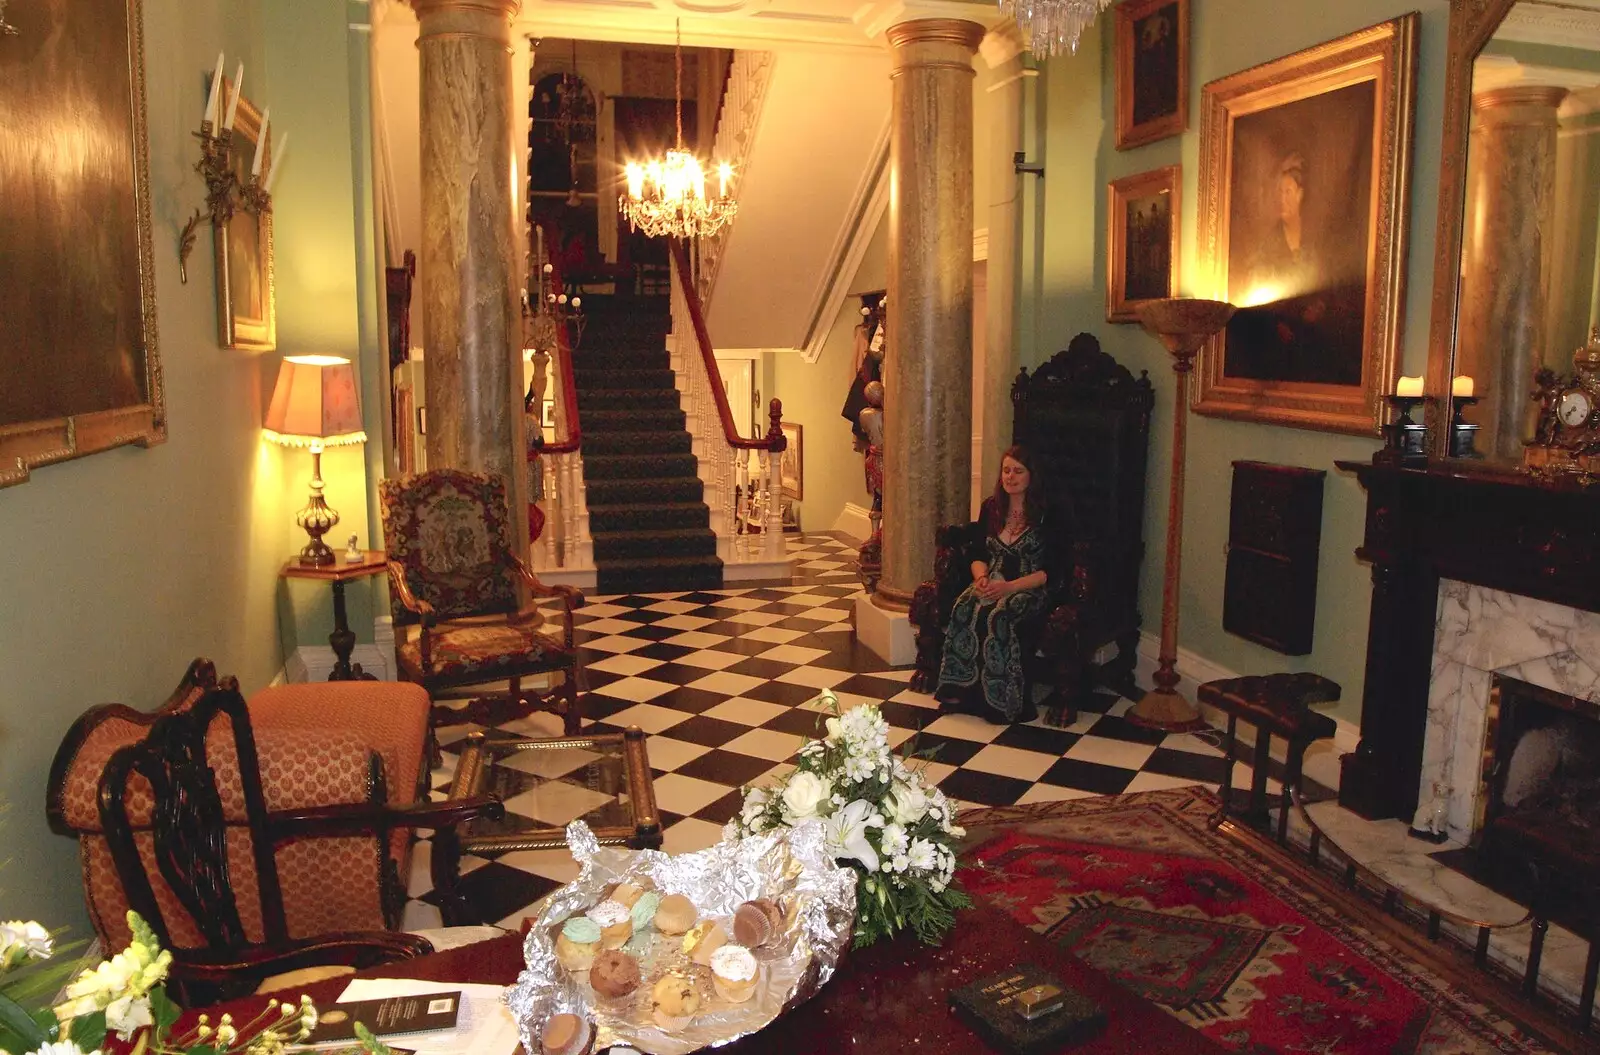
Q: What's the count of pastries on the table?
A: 10